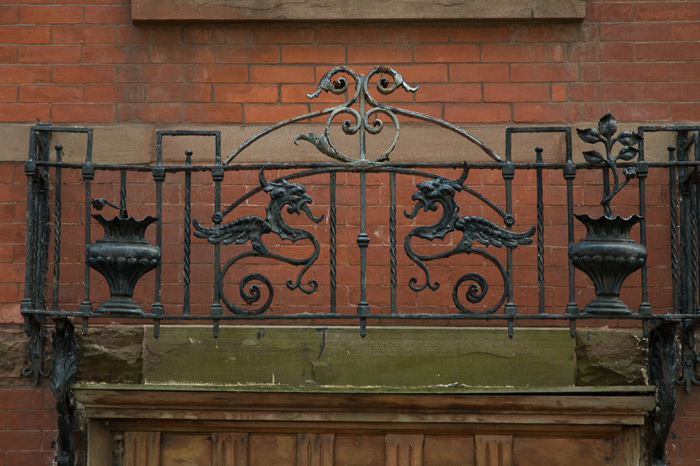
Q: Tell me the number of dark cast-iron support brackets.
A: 2